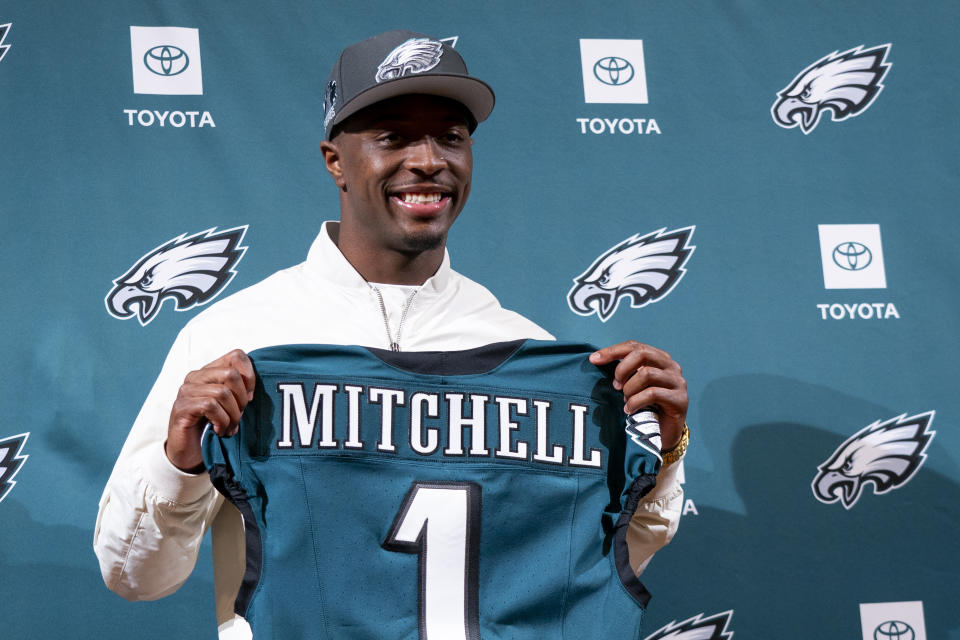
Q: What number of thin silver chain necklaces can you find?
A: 0